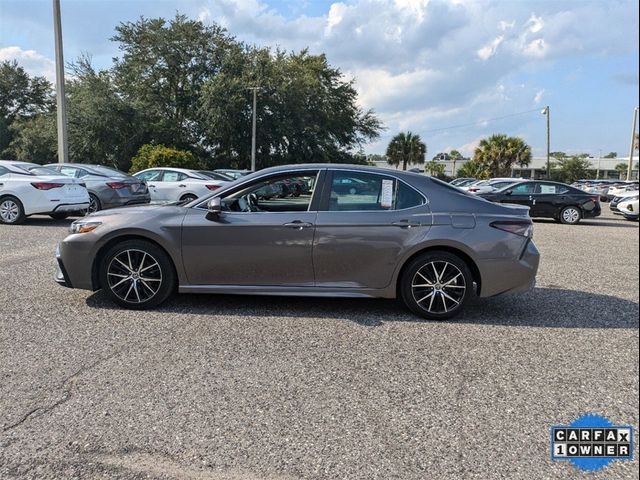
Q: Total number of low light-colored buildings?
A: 1